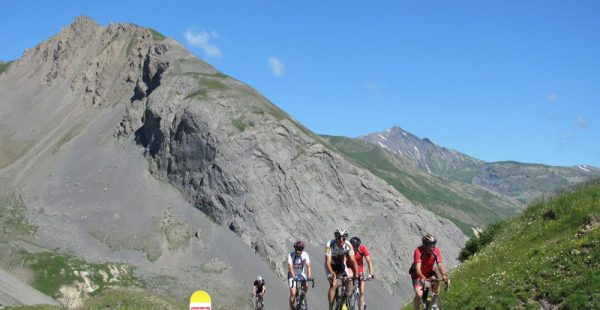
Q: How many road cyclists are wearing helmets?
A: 5